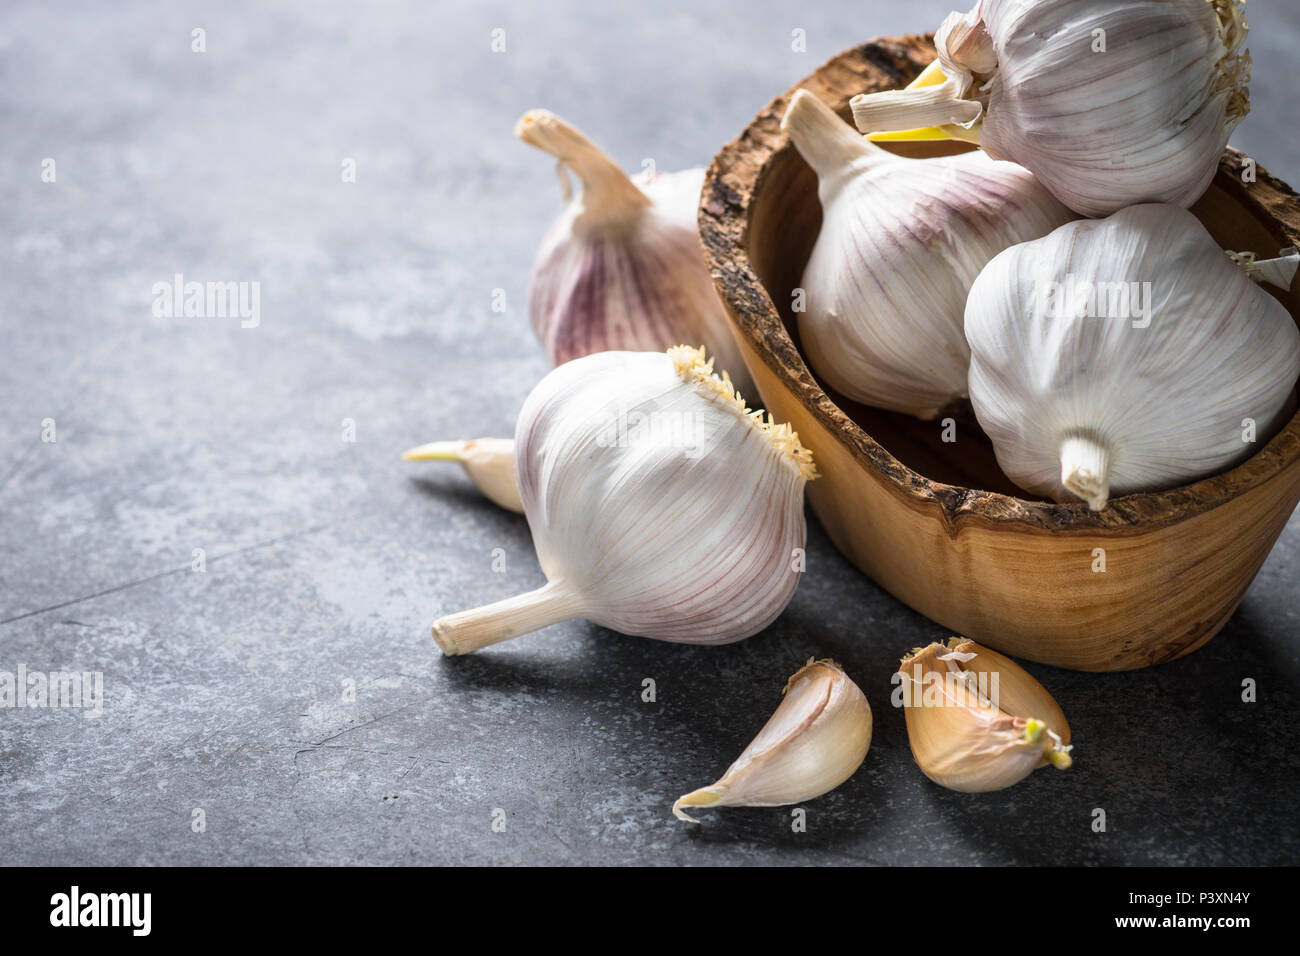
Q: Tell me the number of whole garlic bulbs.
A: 5